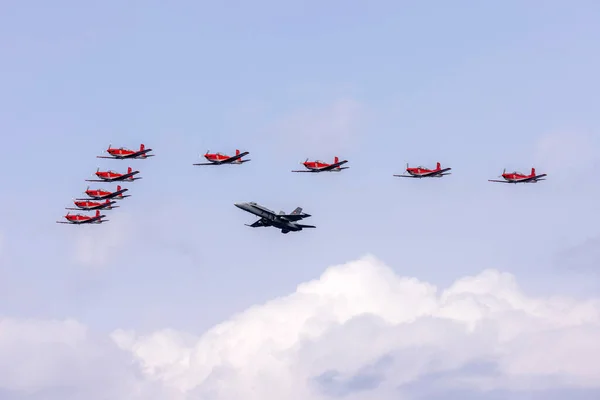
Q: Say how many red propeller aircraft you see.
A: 9